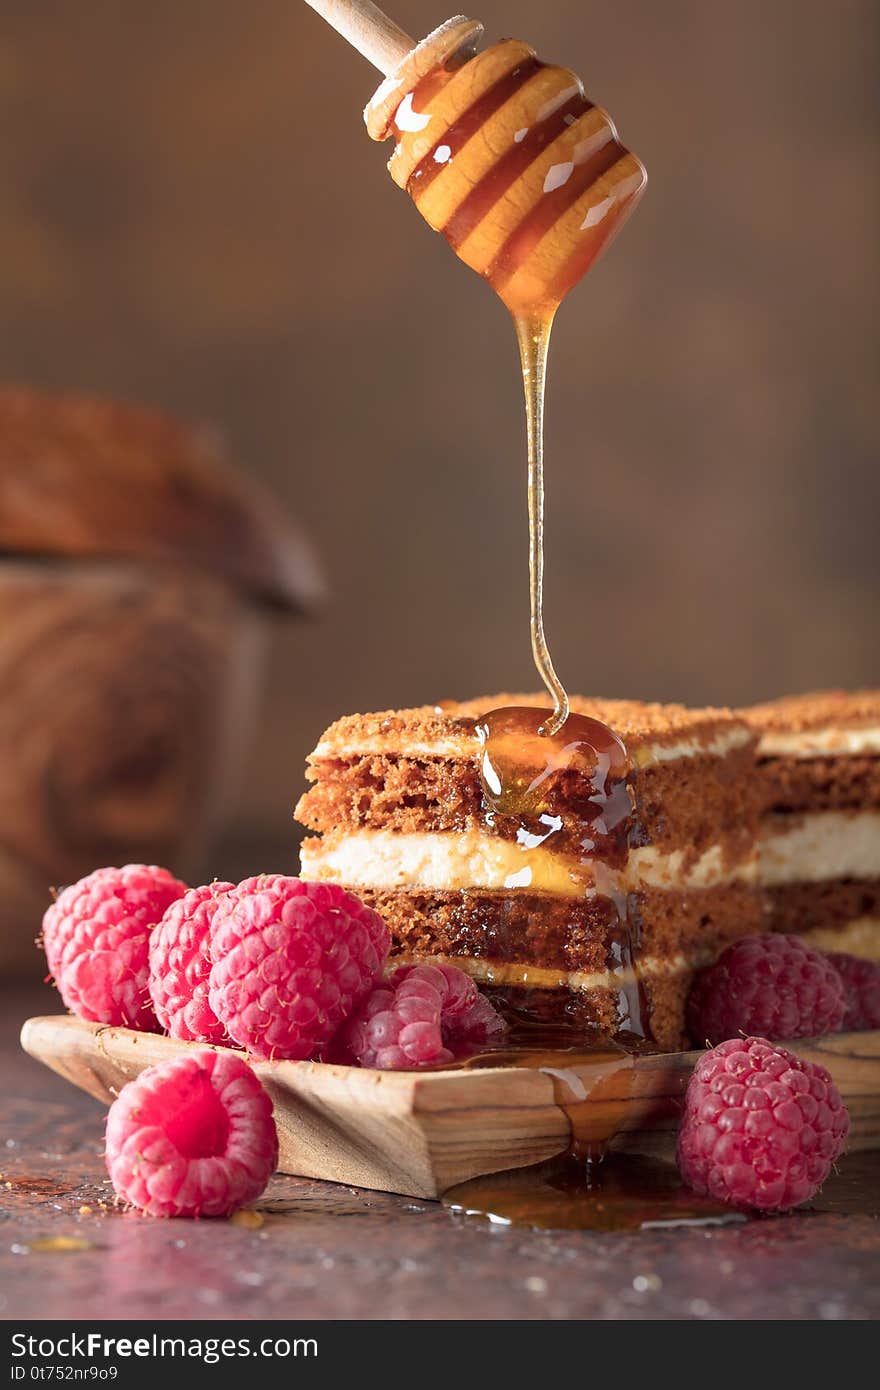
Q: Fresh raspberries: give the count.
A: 8